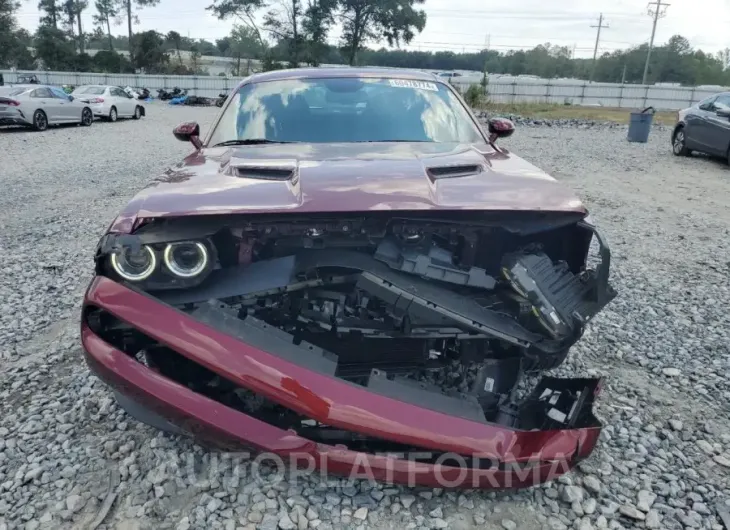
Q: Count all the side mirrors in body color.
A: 2